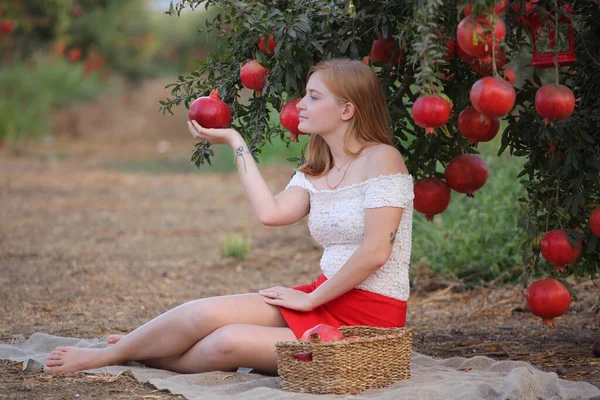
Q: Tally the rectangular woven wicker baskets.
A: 1